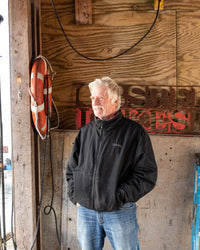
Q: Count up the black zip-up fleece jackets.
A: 1